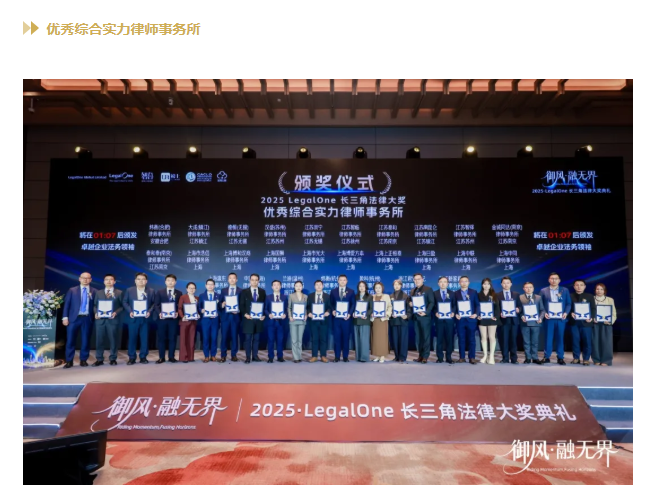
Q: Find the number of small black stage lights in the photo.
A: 10